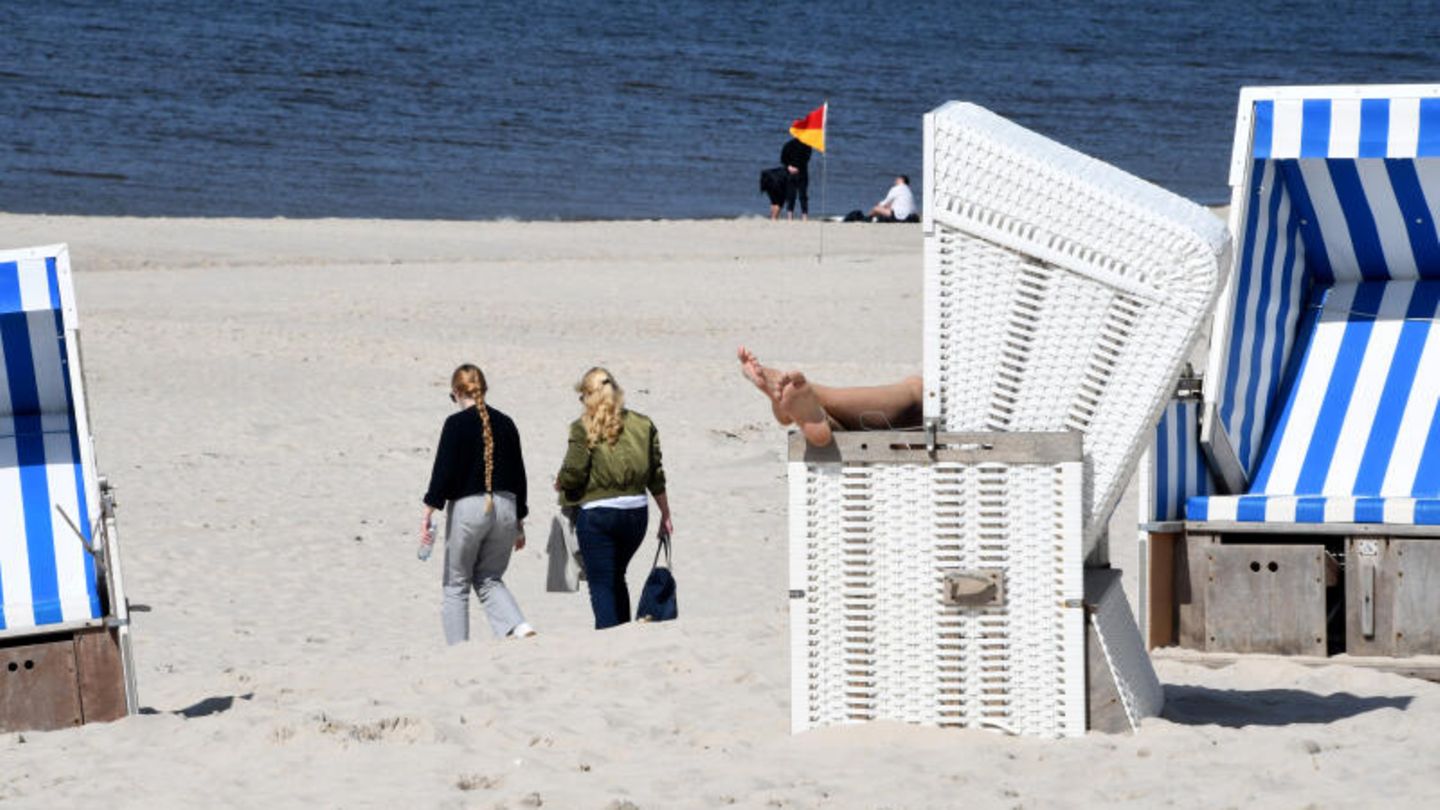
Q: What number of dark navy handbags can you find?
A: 1